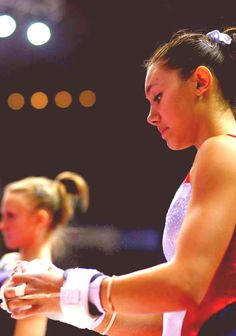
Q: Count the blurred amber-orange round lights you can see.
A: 4